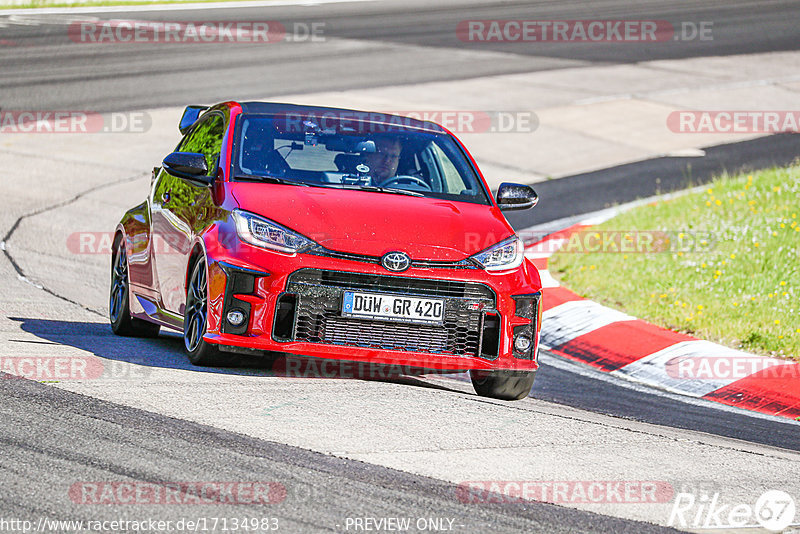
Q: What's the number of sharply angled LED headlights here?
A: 2